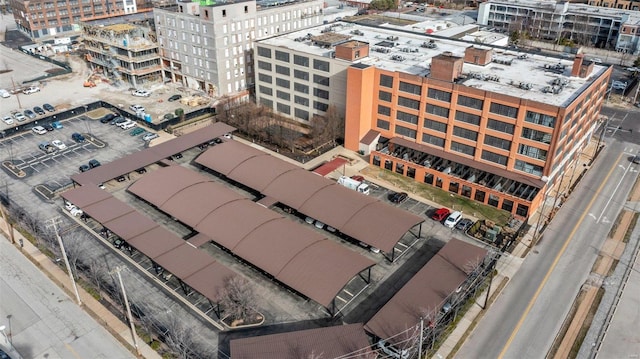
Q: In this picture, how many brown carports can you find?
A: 6